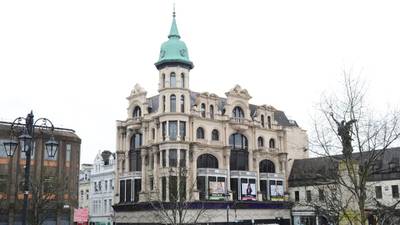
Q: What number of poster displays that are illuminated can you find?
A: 3